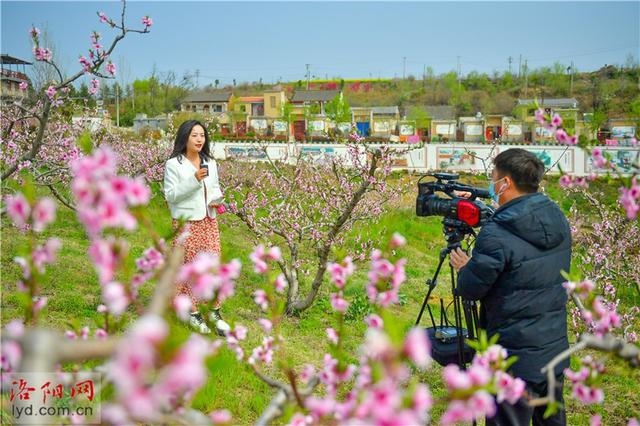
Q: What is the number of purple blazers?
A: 0